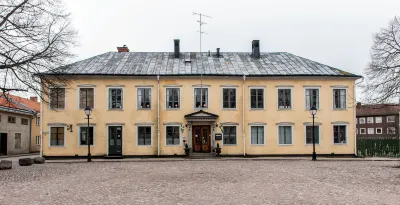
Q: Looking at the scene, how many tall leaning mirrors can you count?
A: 0